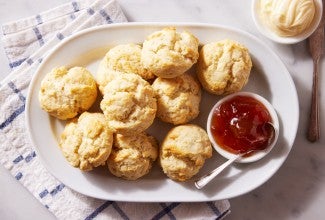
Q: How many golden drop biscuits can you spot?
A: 9